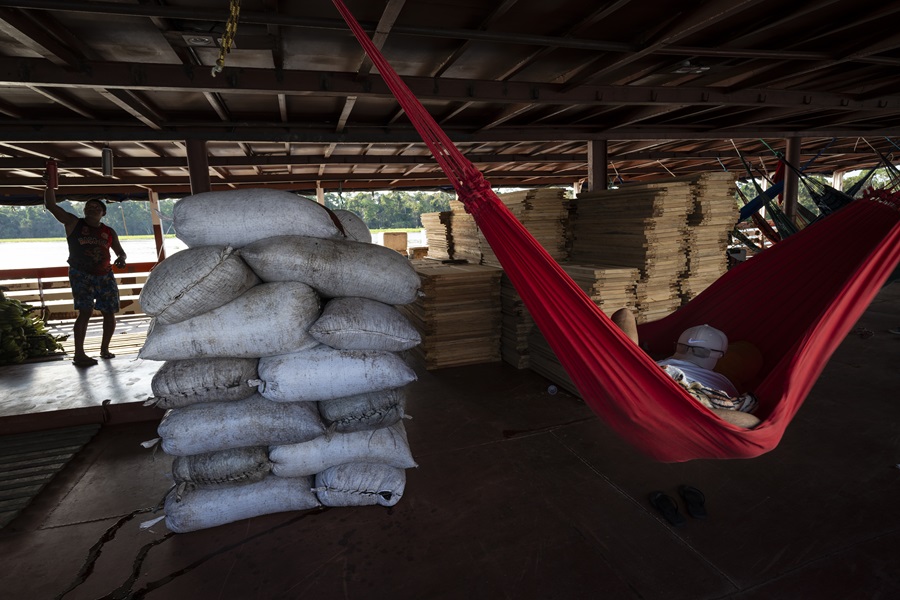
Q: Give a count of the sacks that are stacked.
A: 14